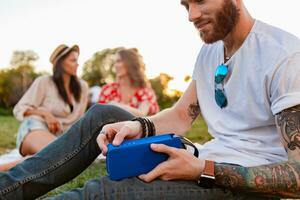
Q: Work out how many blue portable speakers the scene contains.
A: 1